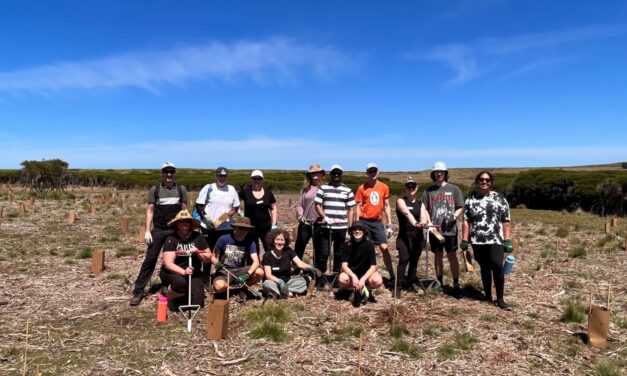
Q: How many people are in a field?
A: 13